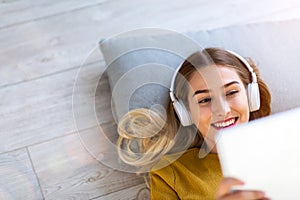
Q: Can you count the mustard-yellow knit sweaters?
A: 1